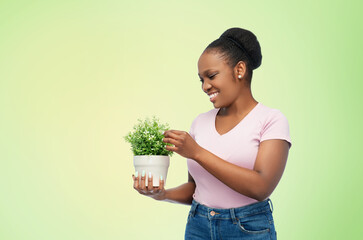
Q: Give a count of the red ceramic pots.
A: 0